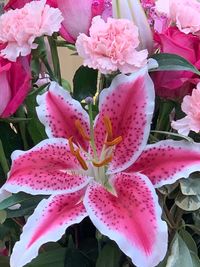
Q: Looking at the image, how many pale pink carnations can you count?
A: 4